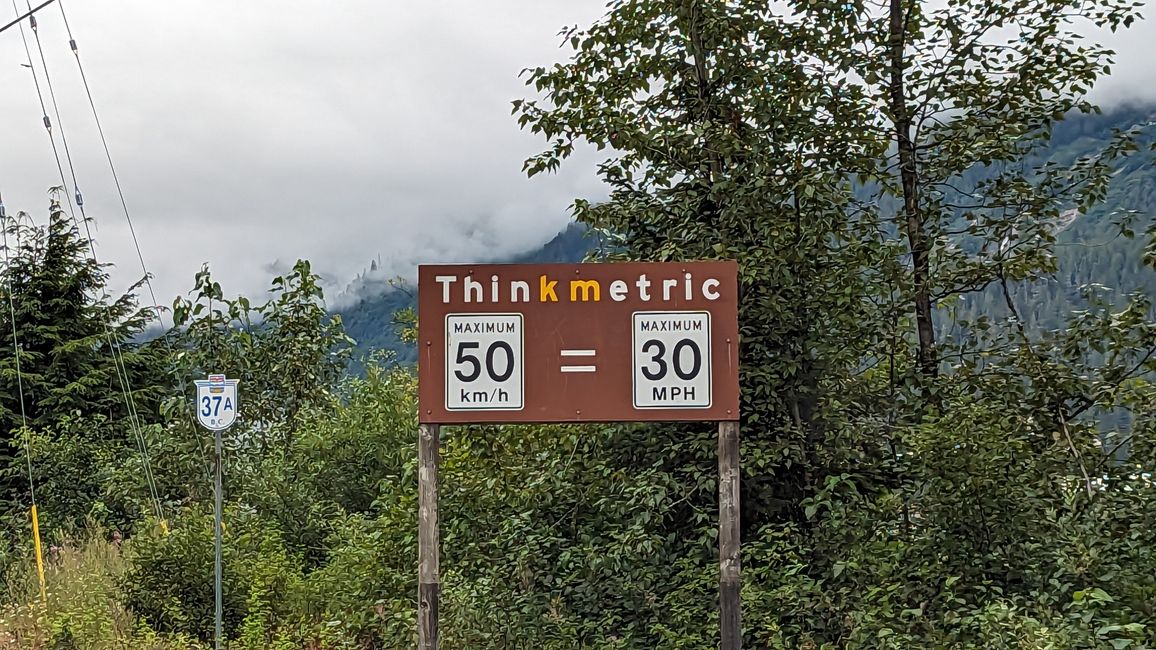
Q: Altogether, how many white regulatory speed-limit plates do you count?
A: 2